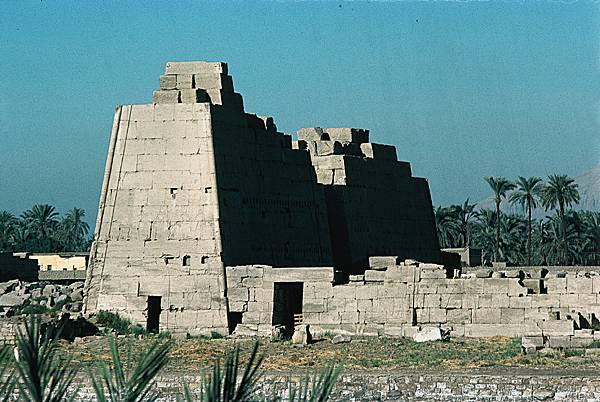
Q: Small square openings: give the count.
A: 5